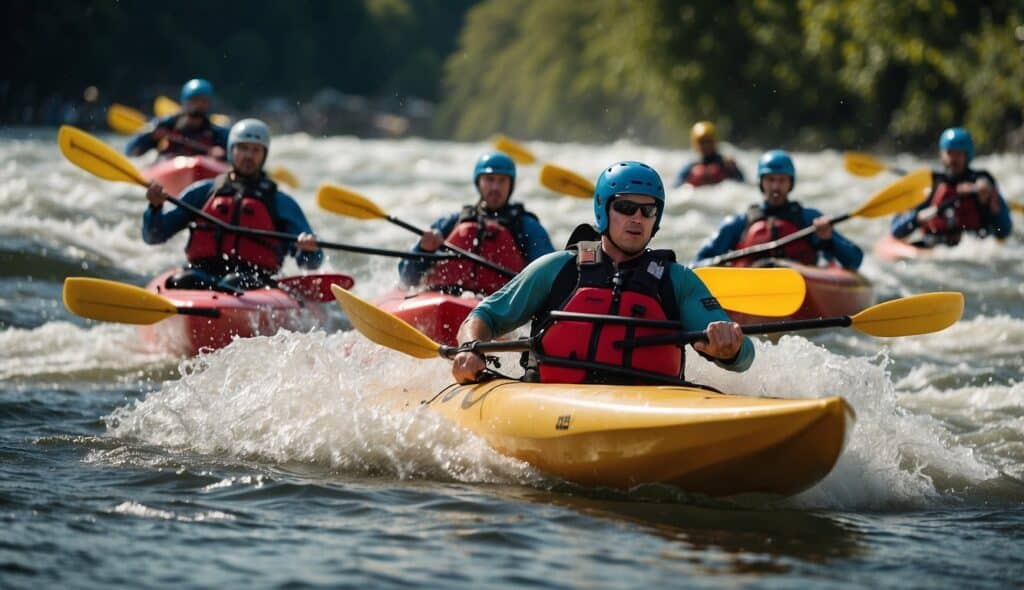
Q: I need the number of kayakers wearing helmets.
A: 7